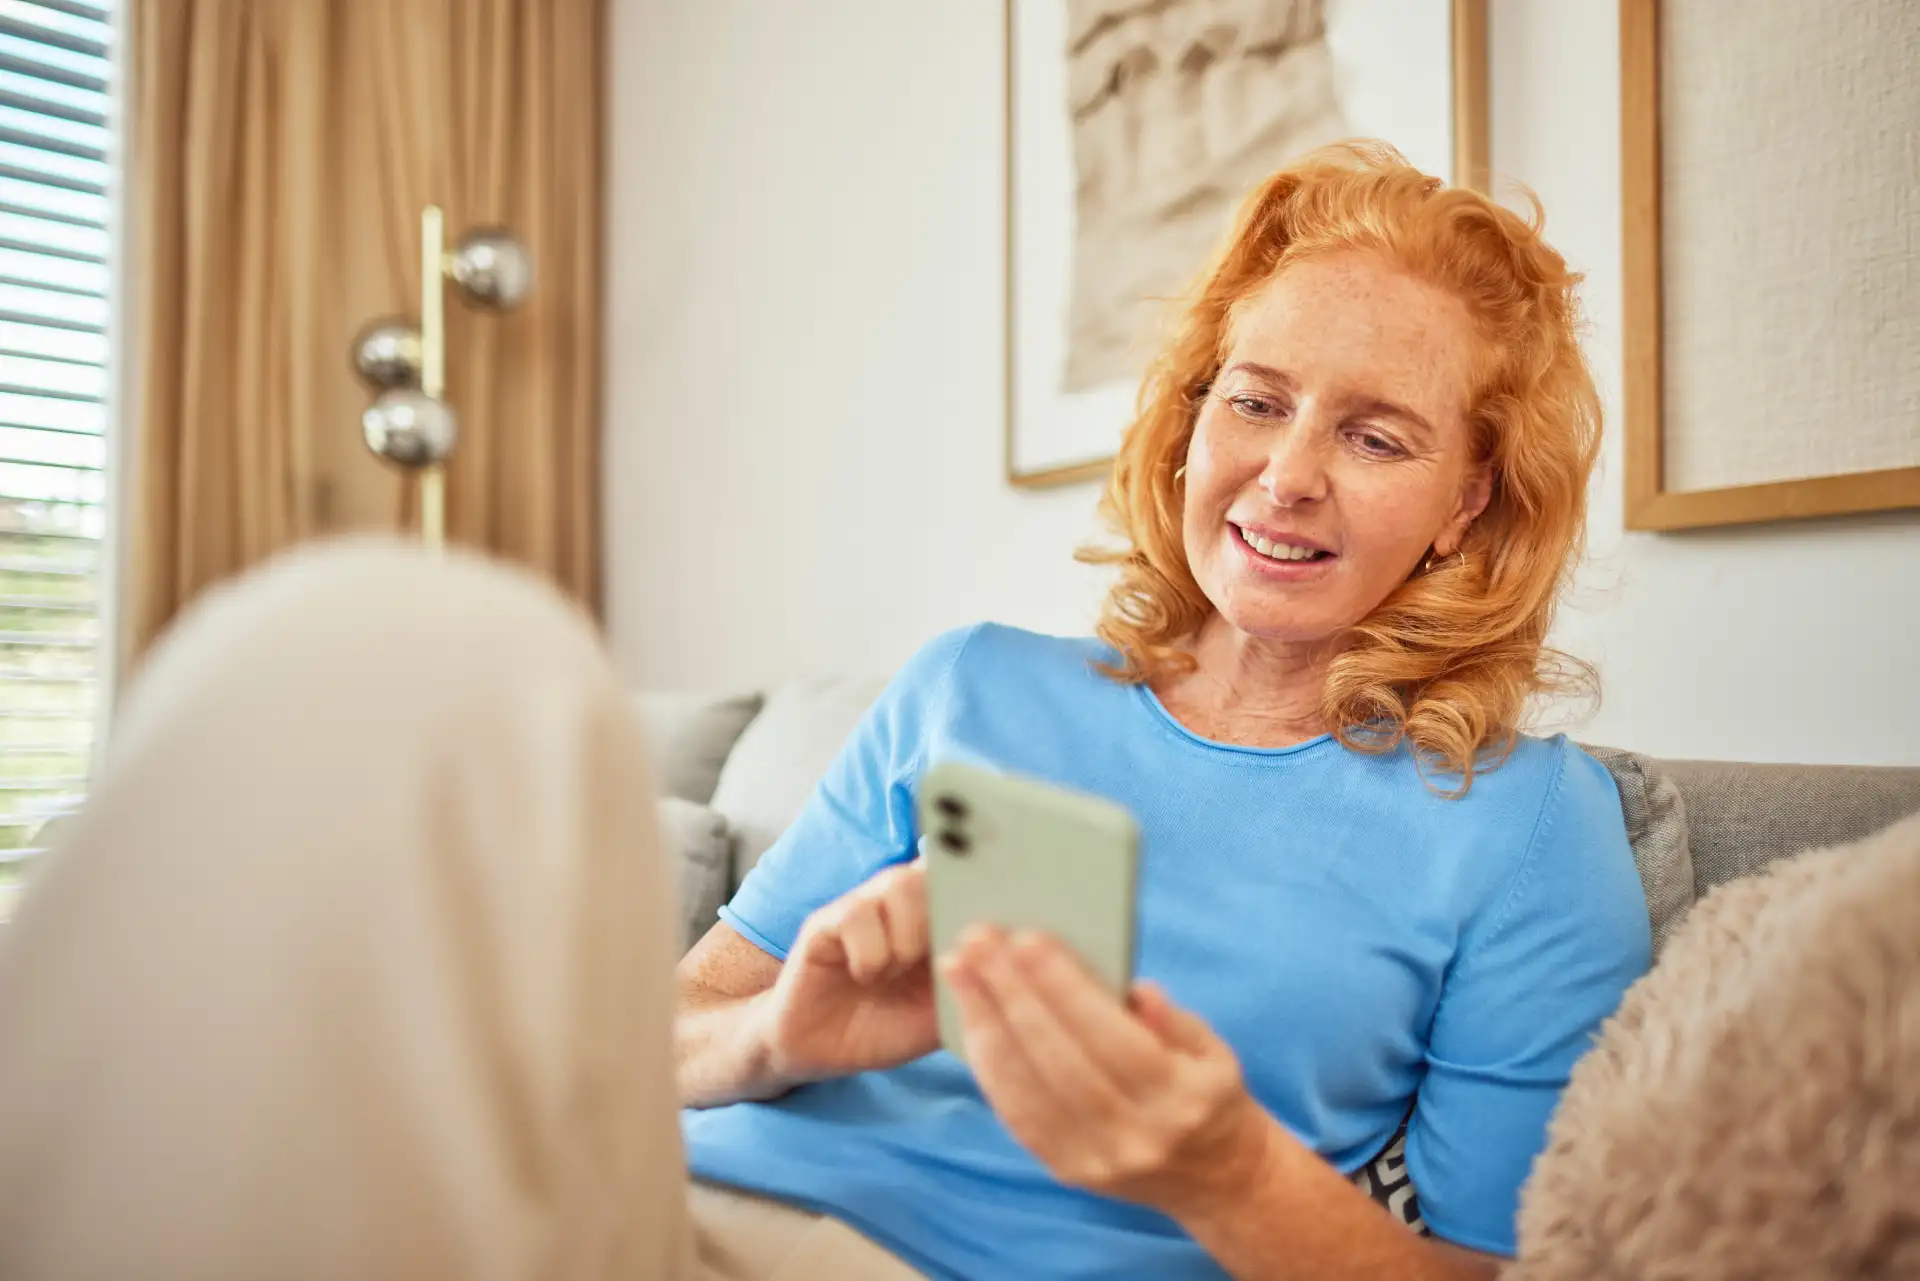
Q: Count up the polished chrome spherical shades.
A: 3